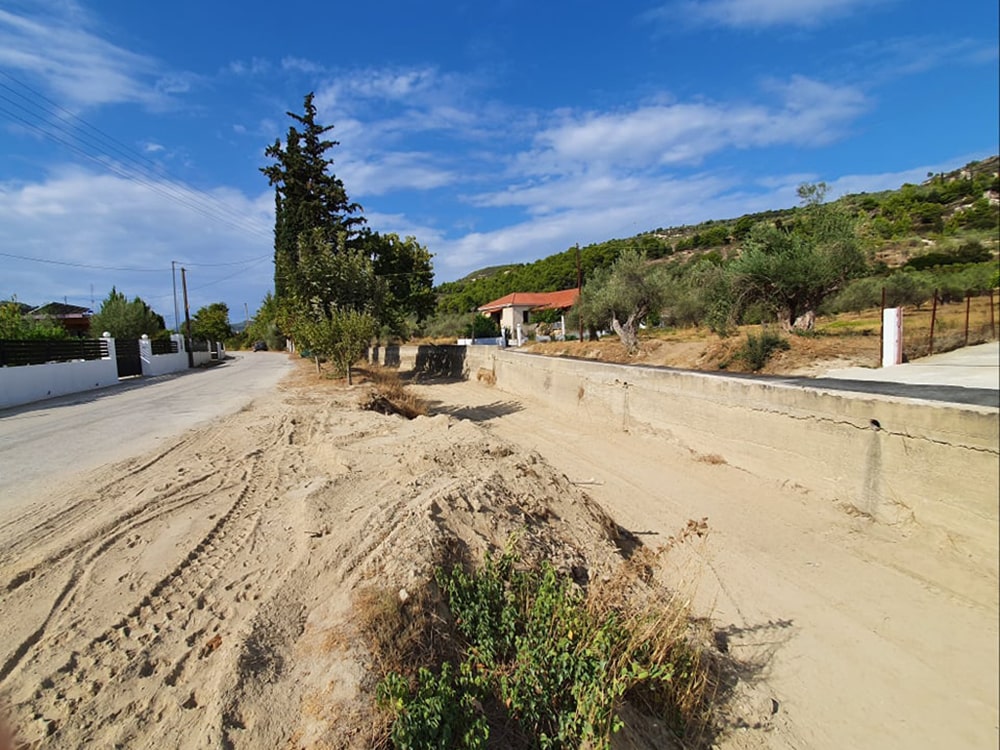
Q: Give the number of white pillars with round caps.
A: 2